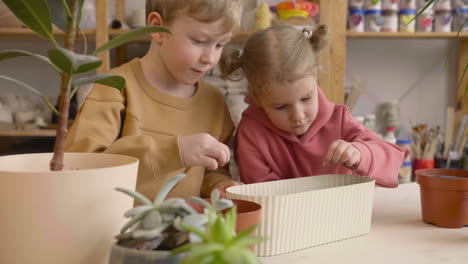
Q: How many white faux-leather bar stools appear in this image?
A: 0